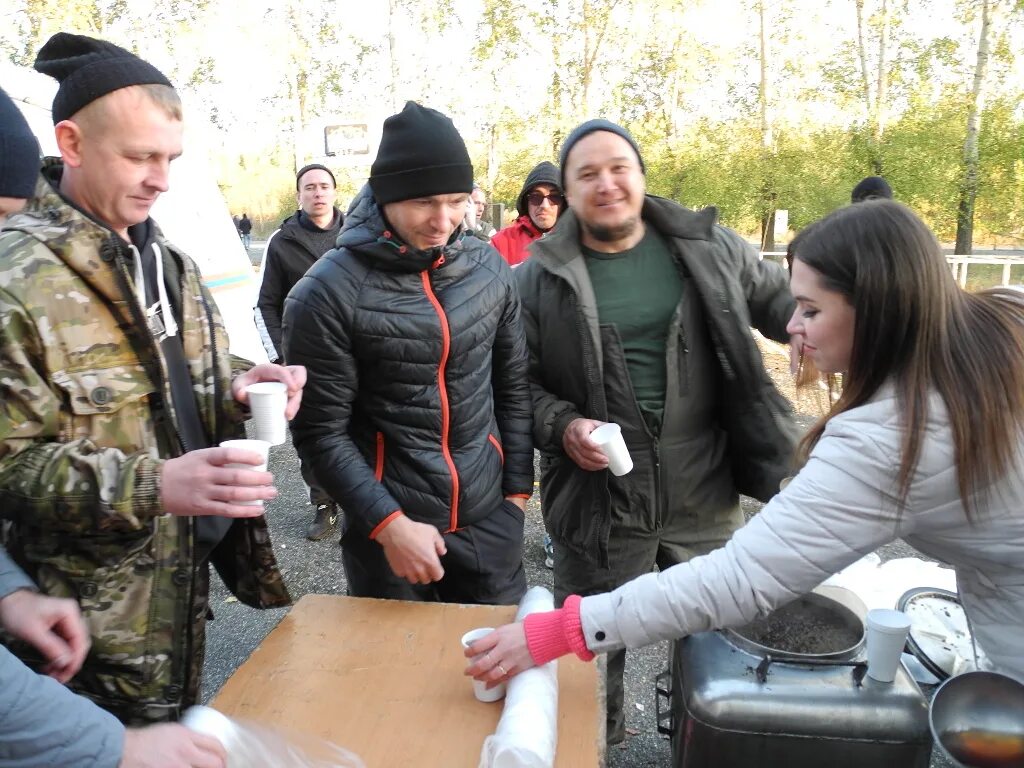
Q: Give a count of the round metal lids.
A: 1